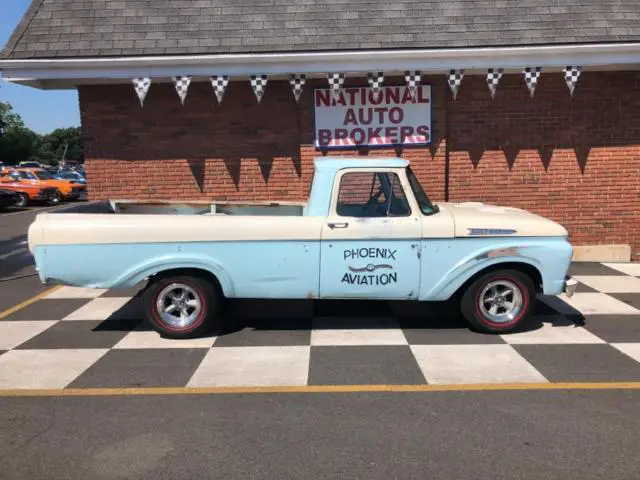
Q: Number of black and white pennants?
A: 12